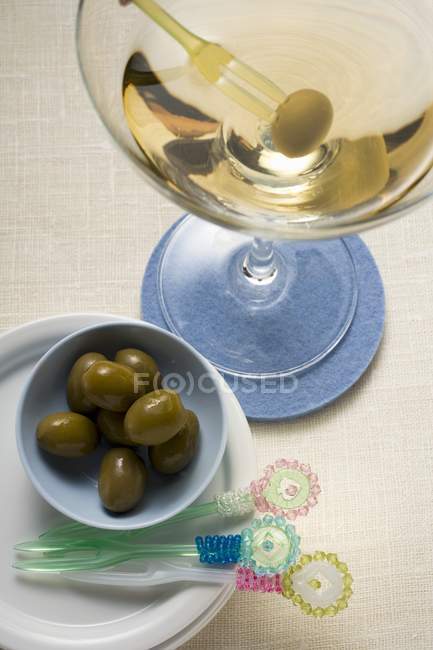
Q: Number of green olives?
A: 9